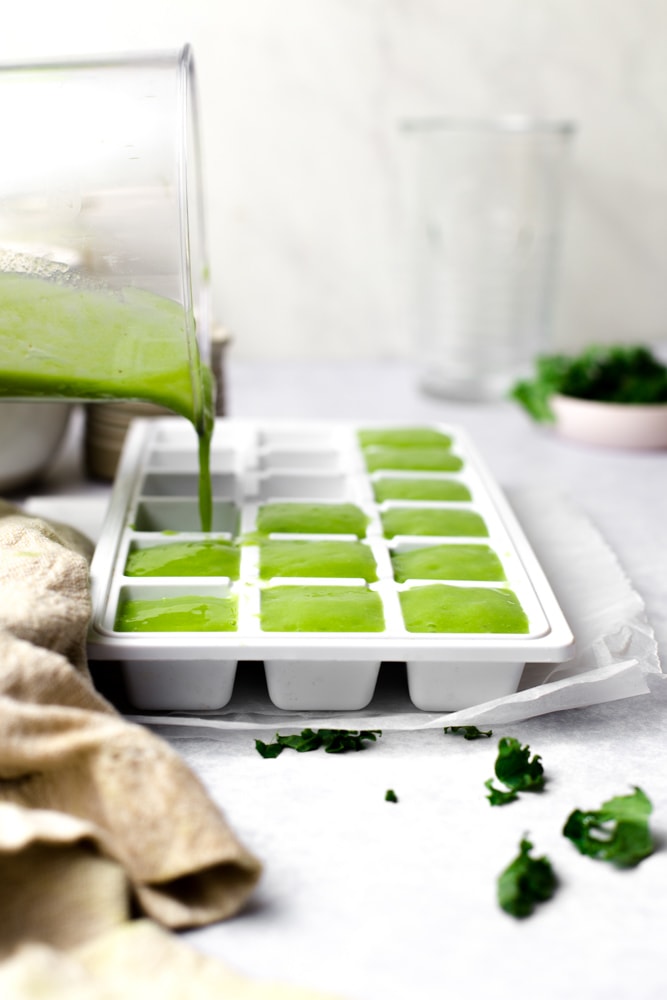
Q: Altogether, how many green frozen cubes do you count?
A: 11